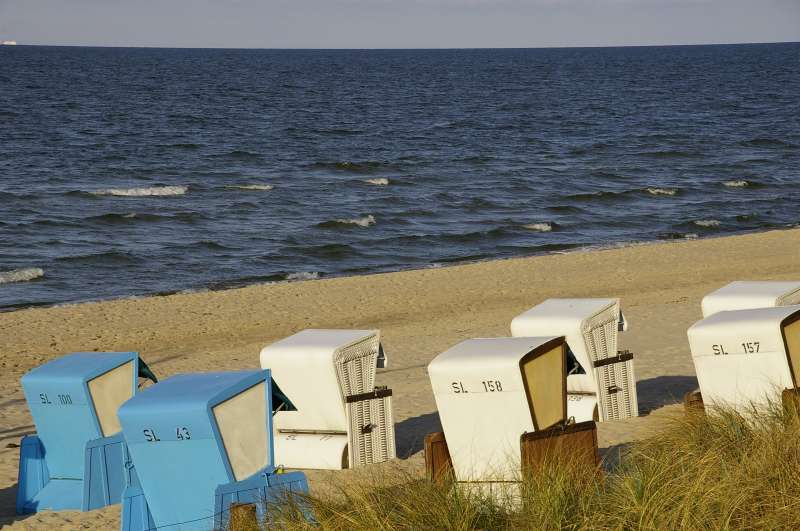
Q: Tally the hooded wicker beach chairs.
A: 7